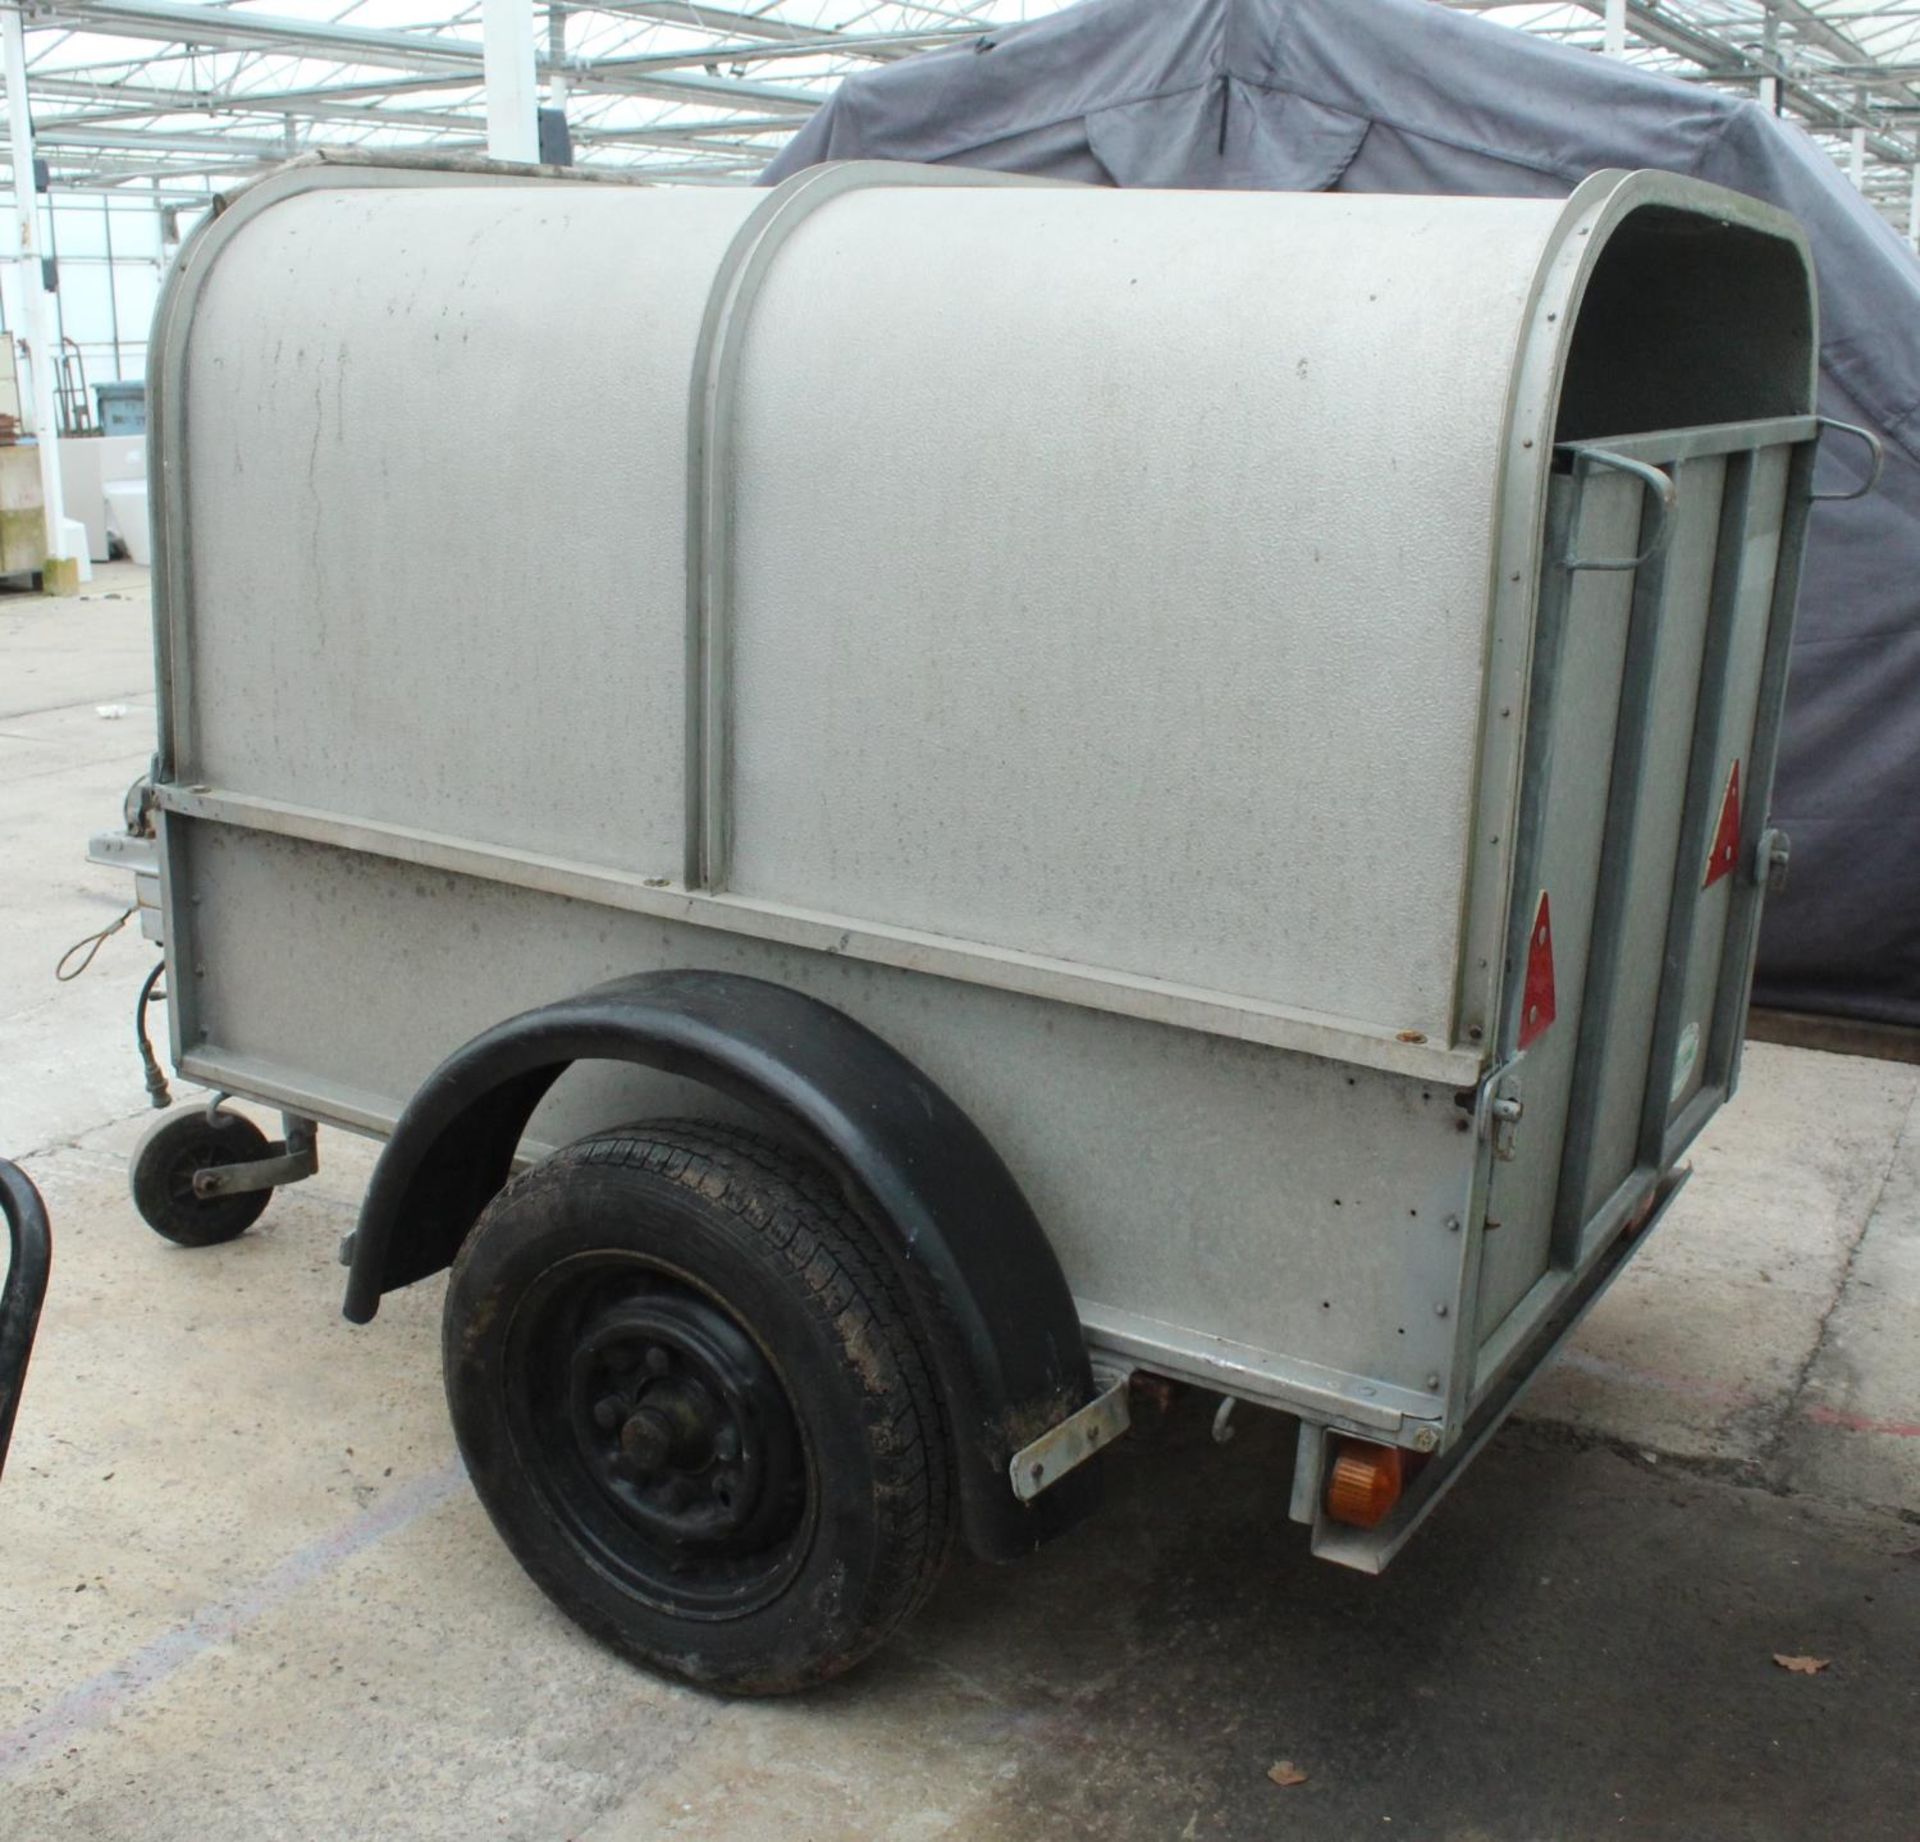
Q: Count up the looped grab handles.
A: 2